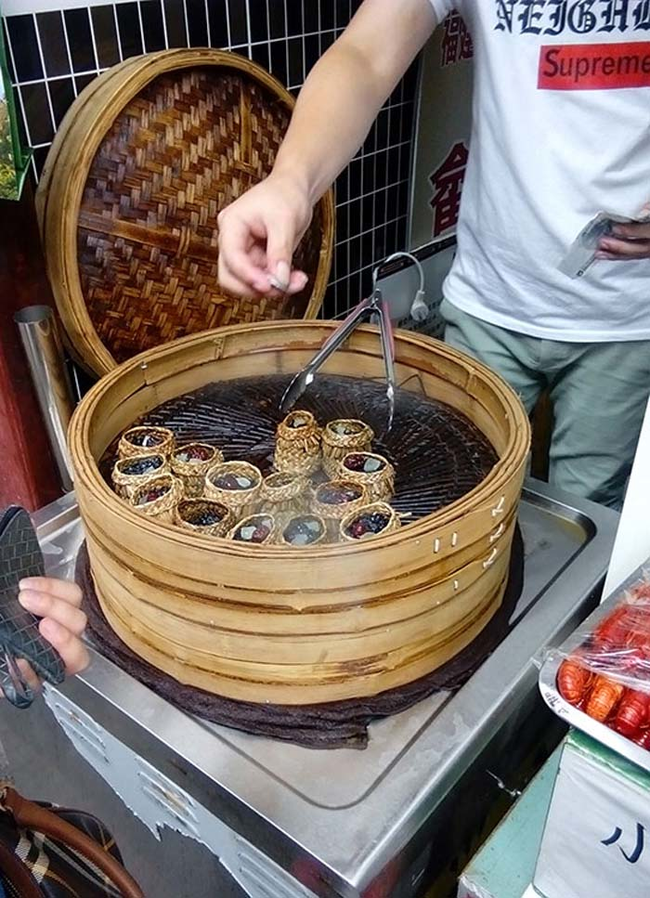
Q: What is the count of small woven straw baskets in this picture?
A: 14